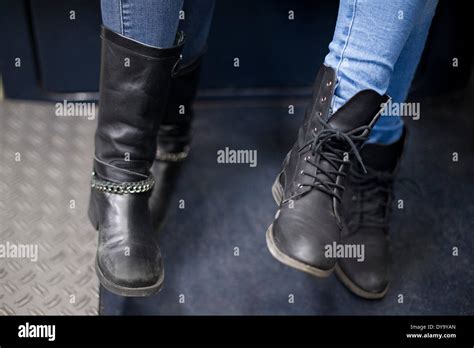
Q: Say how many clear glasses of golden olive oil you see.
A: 0